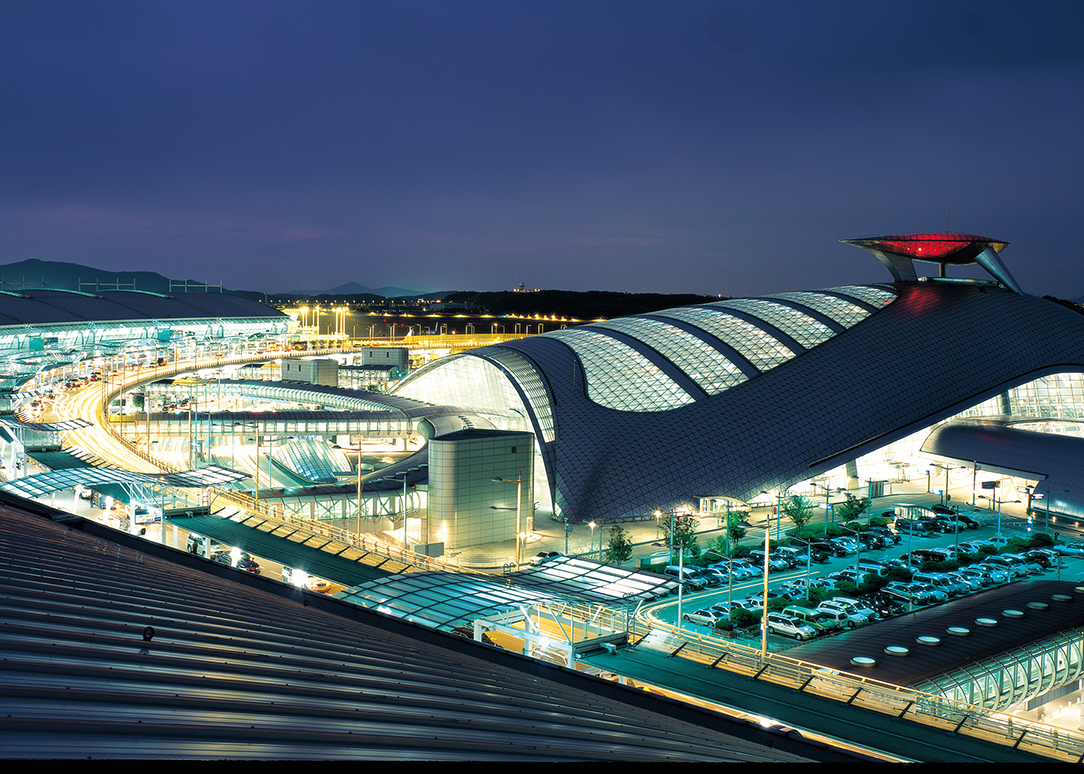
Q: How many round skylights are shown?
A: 9